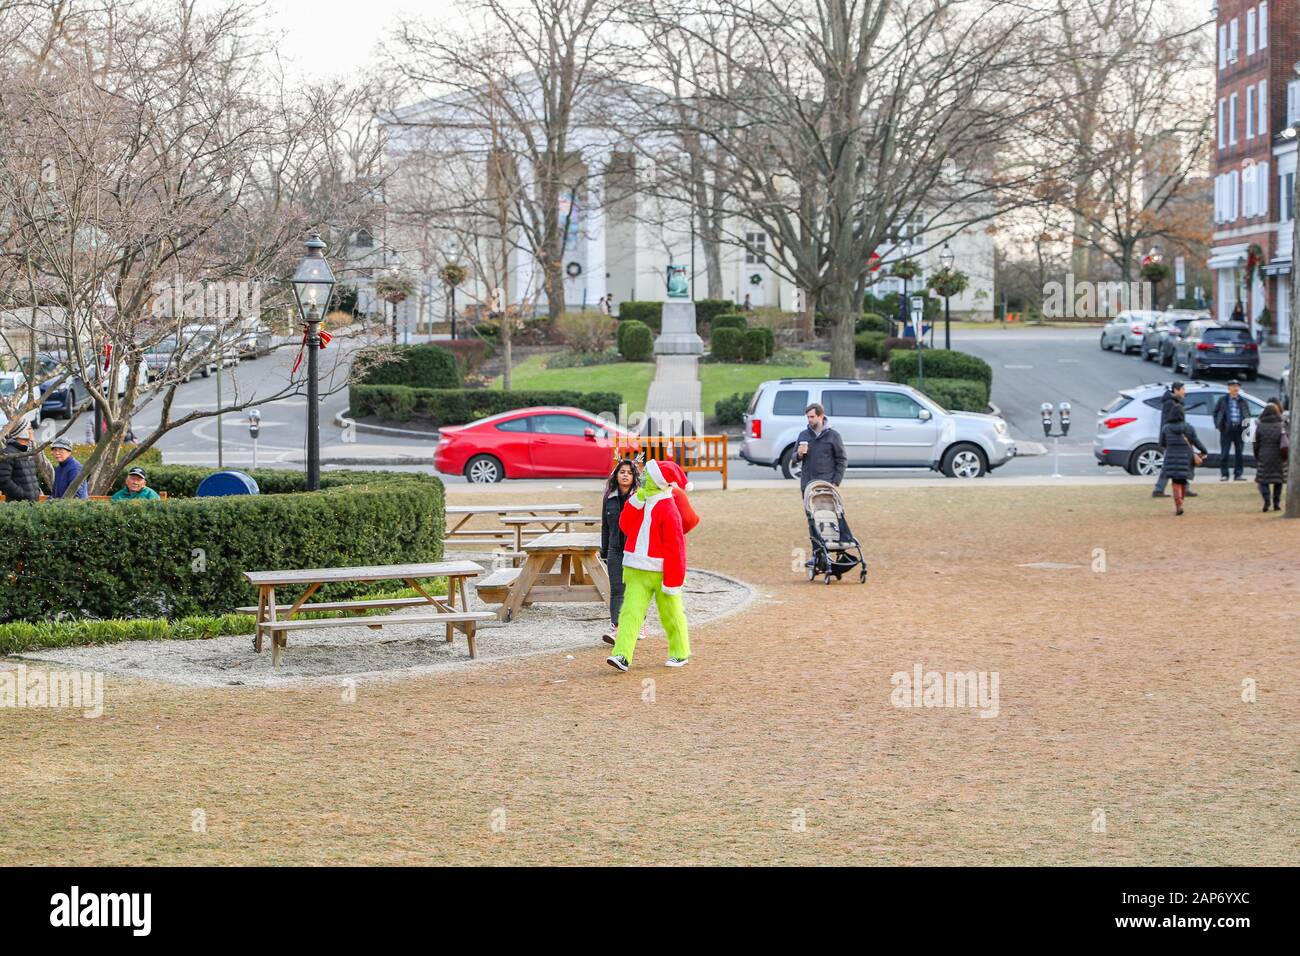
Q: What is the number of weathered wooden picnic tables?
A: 4